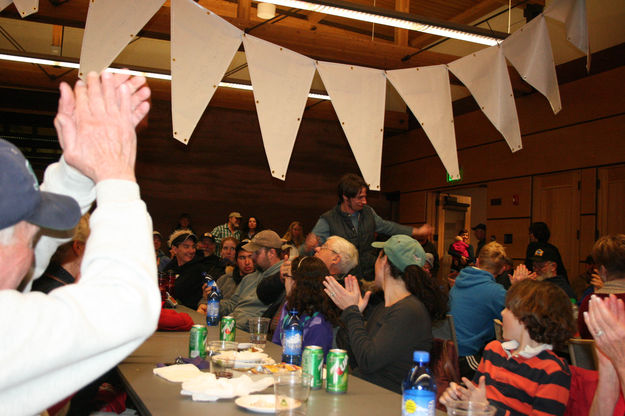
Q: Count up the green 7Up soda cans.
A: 4